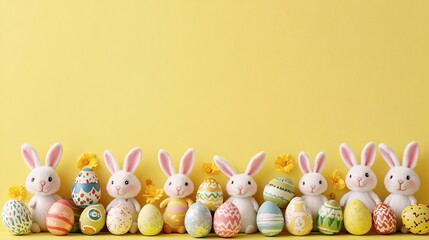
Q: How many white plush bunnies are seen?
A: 7